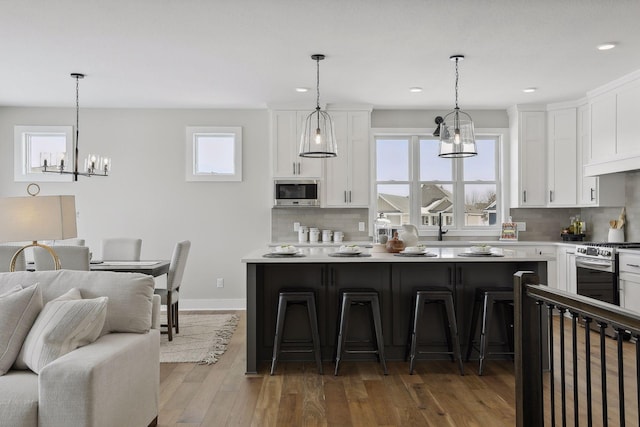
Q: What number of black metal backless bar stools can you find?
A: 4